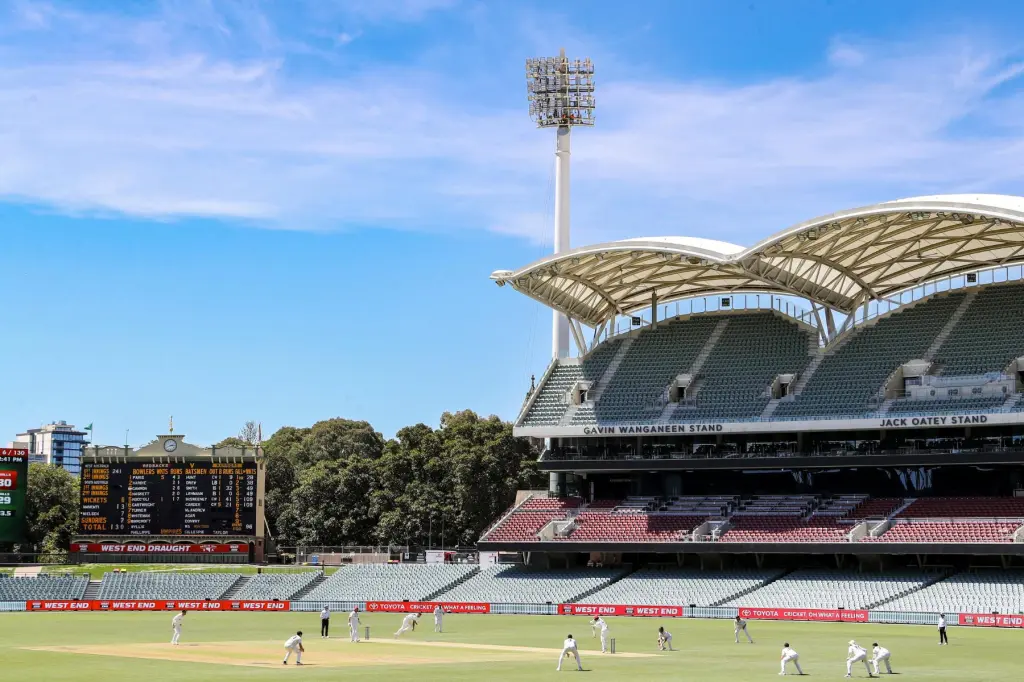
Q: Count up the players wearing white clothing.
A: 12